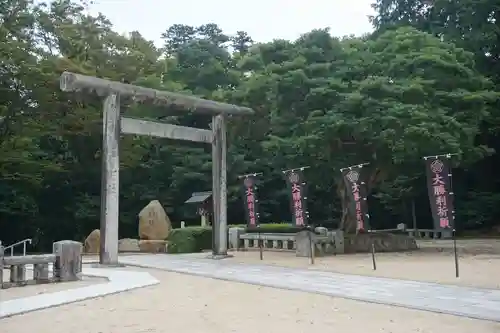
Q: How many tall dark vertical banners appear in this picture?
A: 4